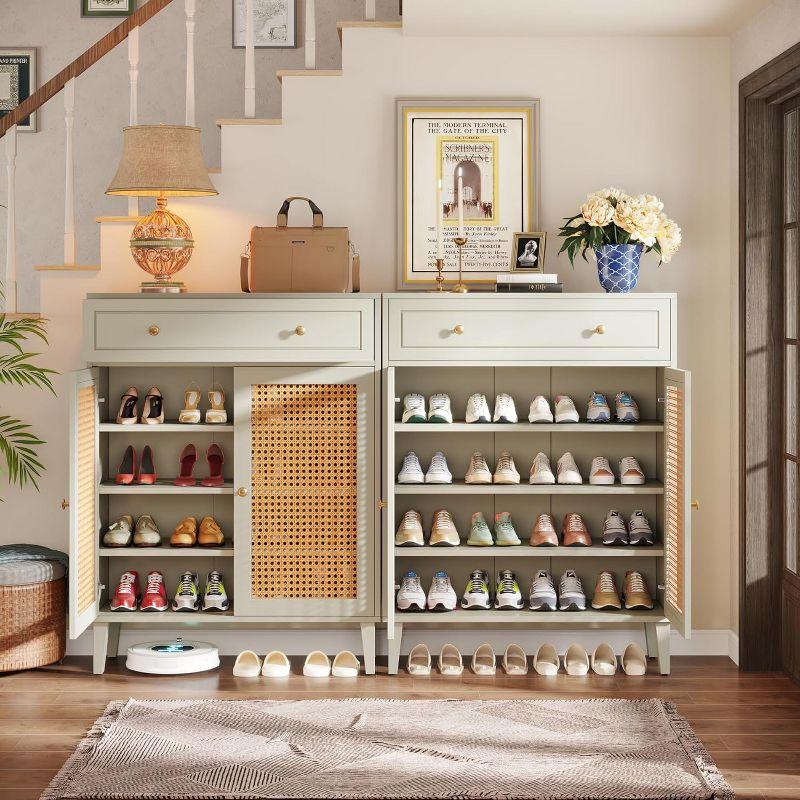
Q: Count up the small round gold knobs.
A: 8